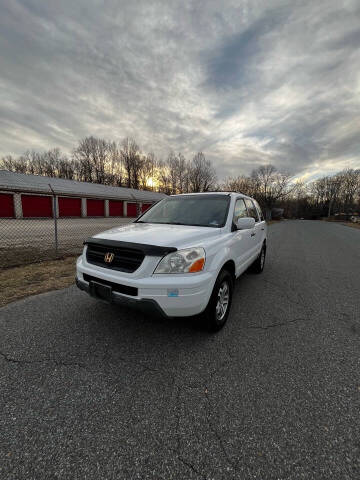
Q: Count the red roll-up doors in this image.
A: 7